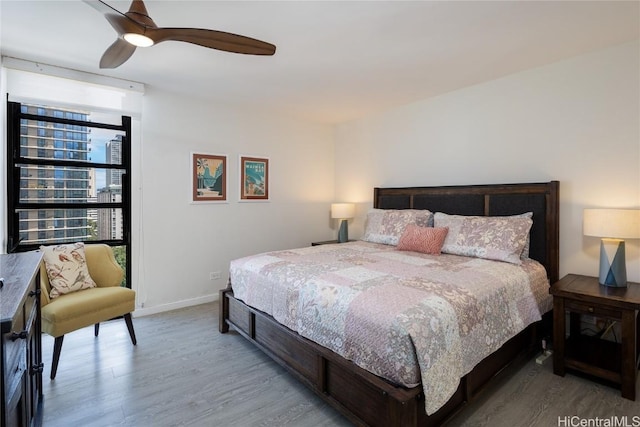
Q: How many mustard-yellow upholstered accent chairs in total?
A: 1